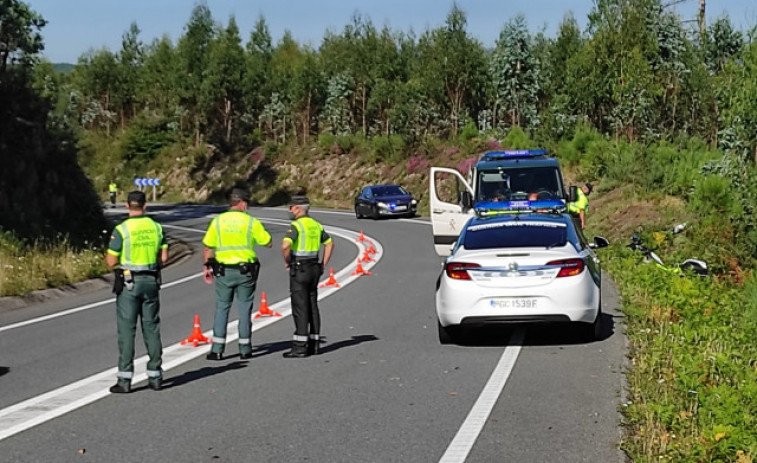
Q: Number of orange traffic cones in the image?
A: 7